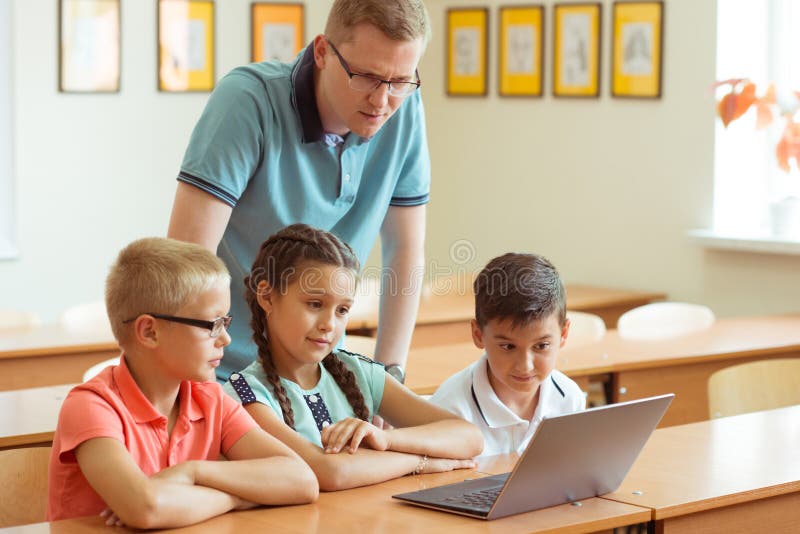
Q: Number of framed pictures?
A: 7